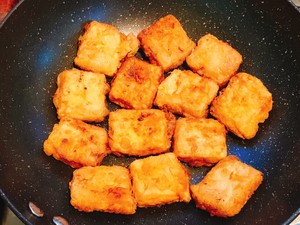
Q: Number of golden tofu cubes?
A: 13